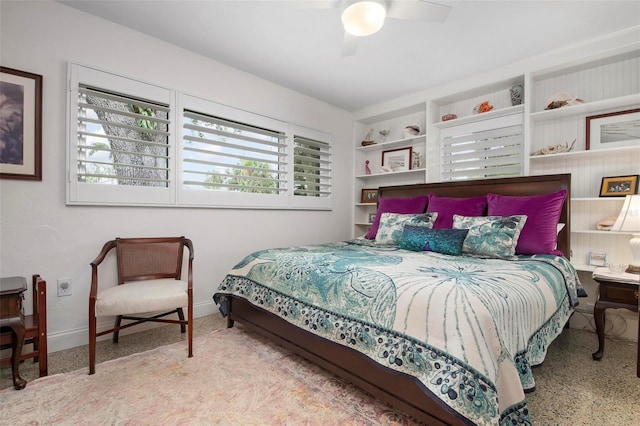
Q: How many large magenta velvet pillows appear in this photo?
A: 3